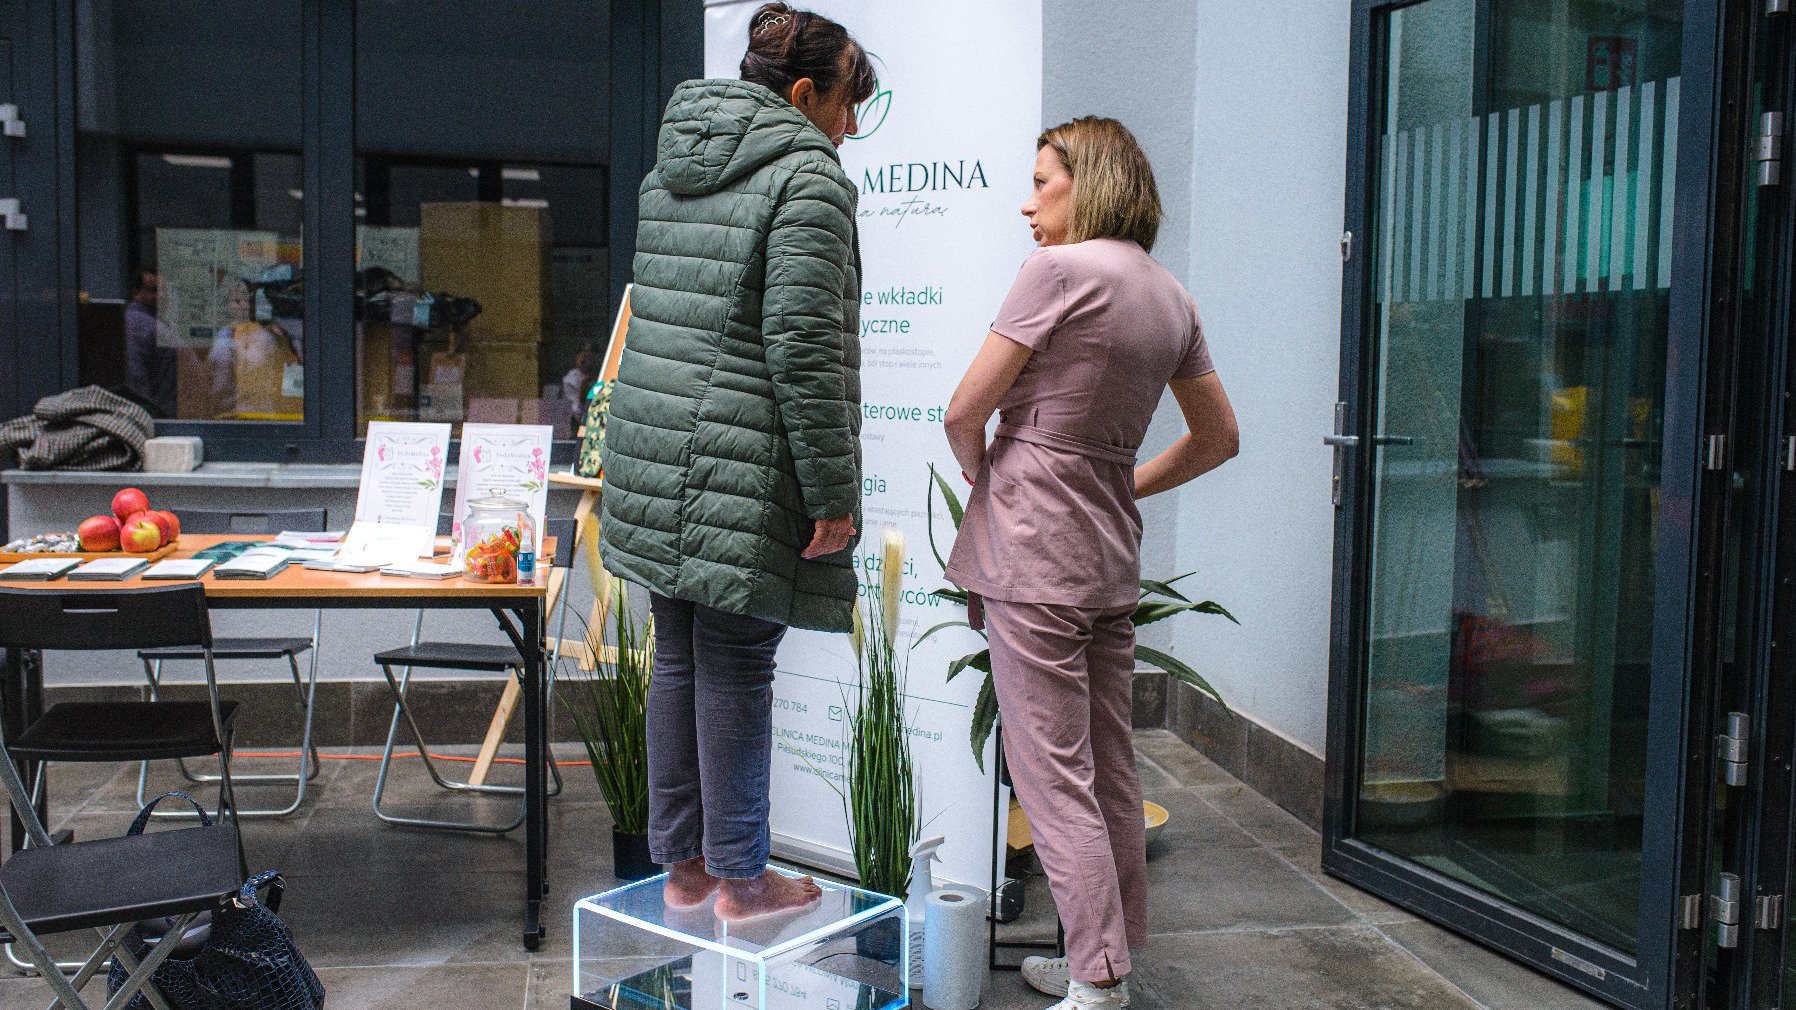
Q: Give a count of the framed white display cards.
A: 2